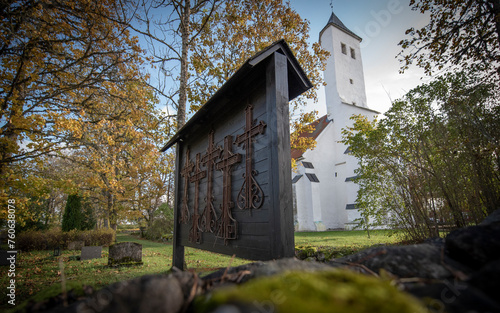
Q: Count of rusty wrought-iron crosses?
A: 5